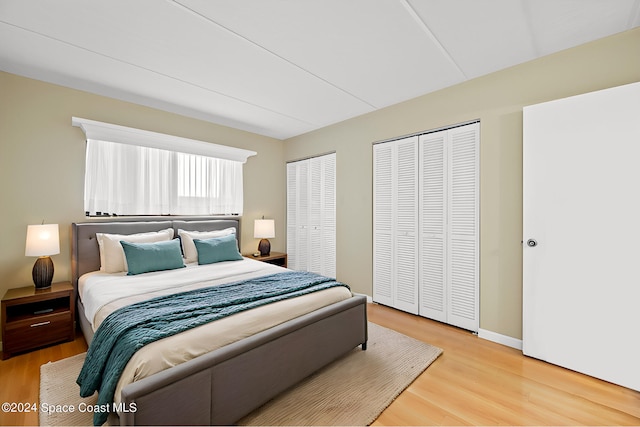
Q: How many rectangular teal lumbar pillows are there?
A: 2